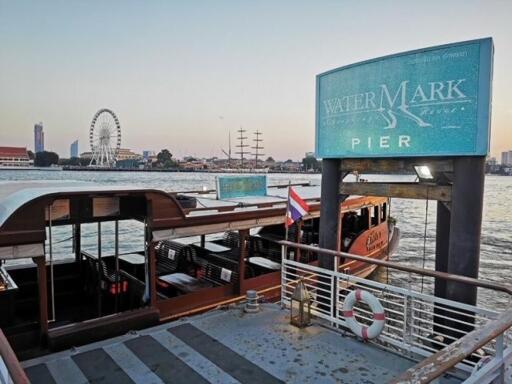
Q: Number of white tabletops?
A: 4